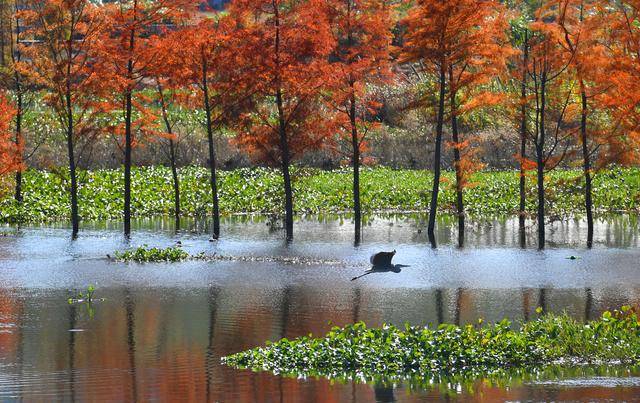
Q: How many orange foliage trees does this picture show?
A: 12